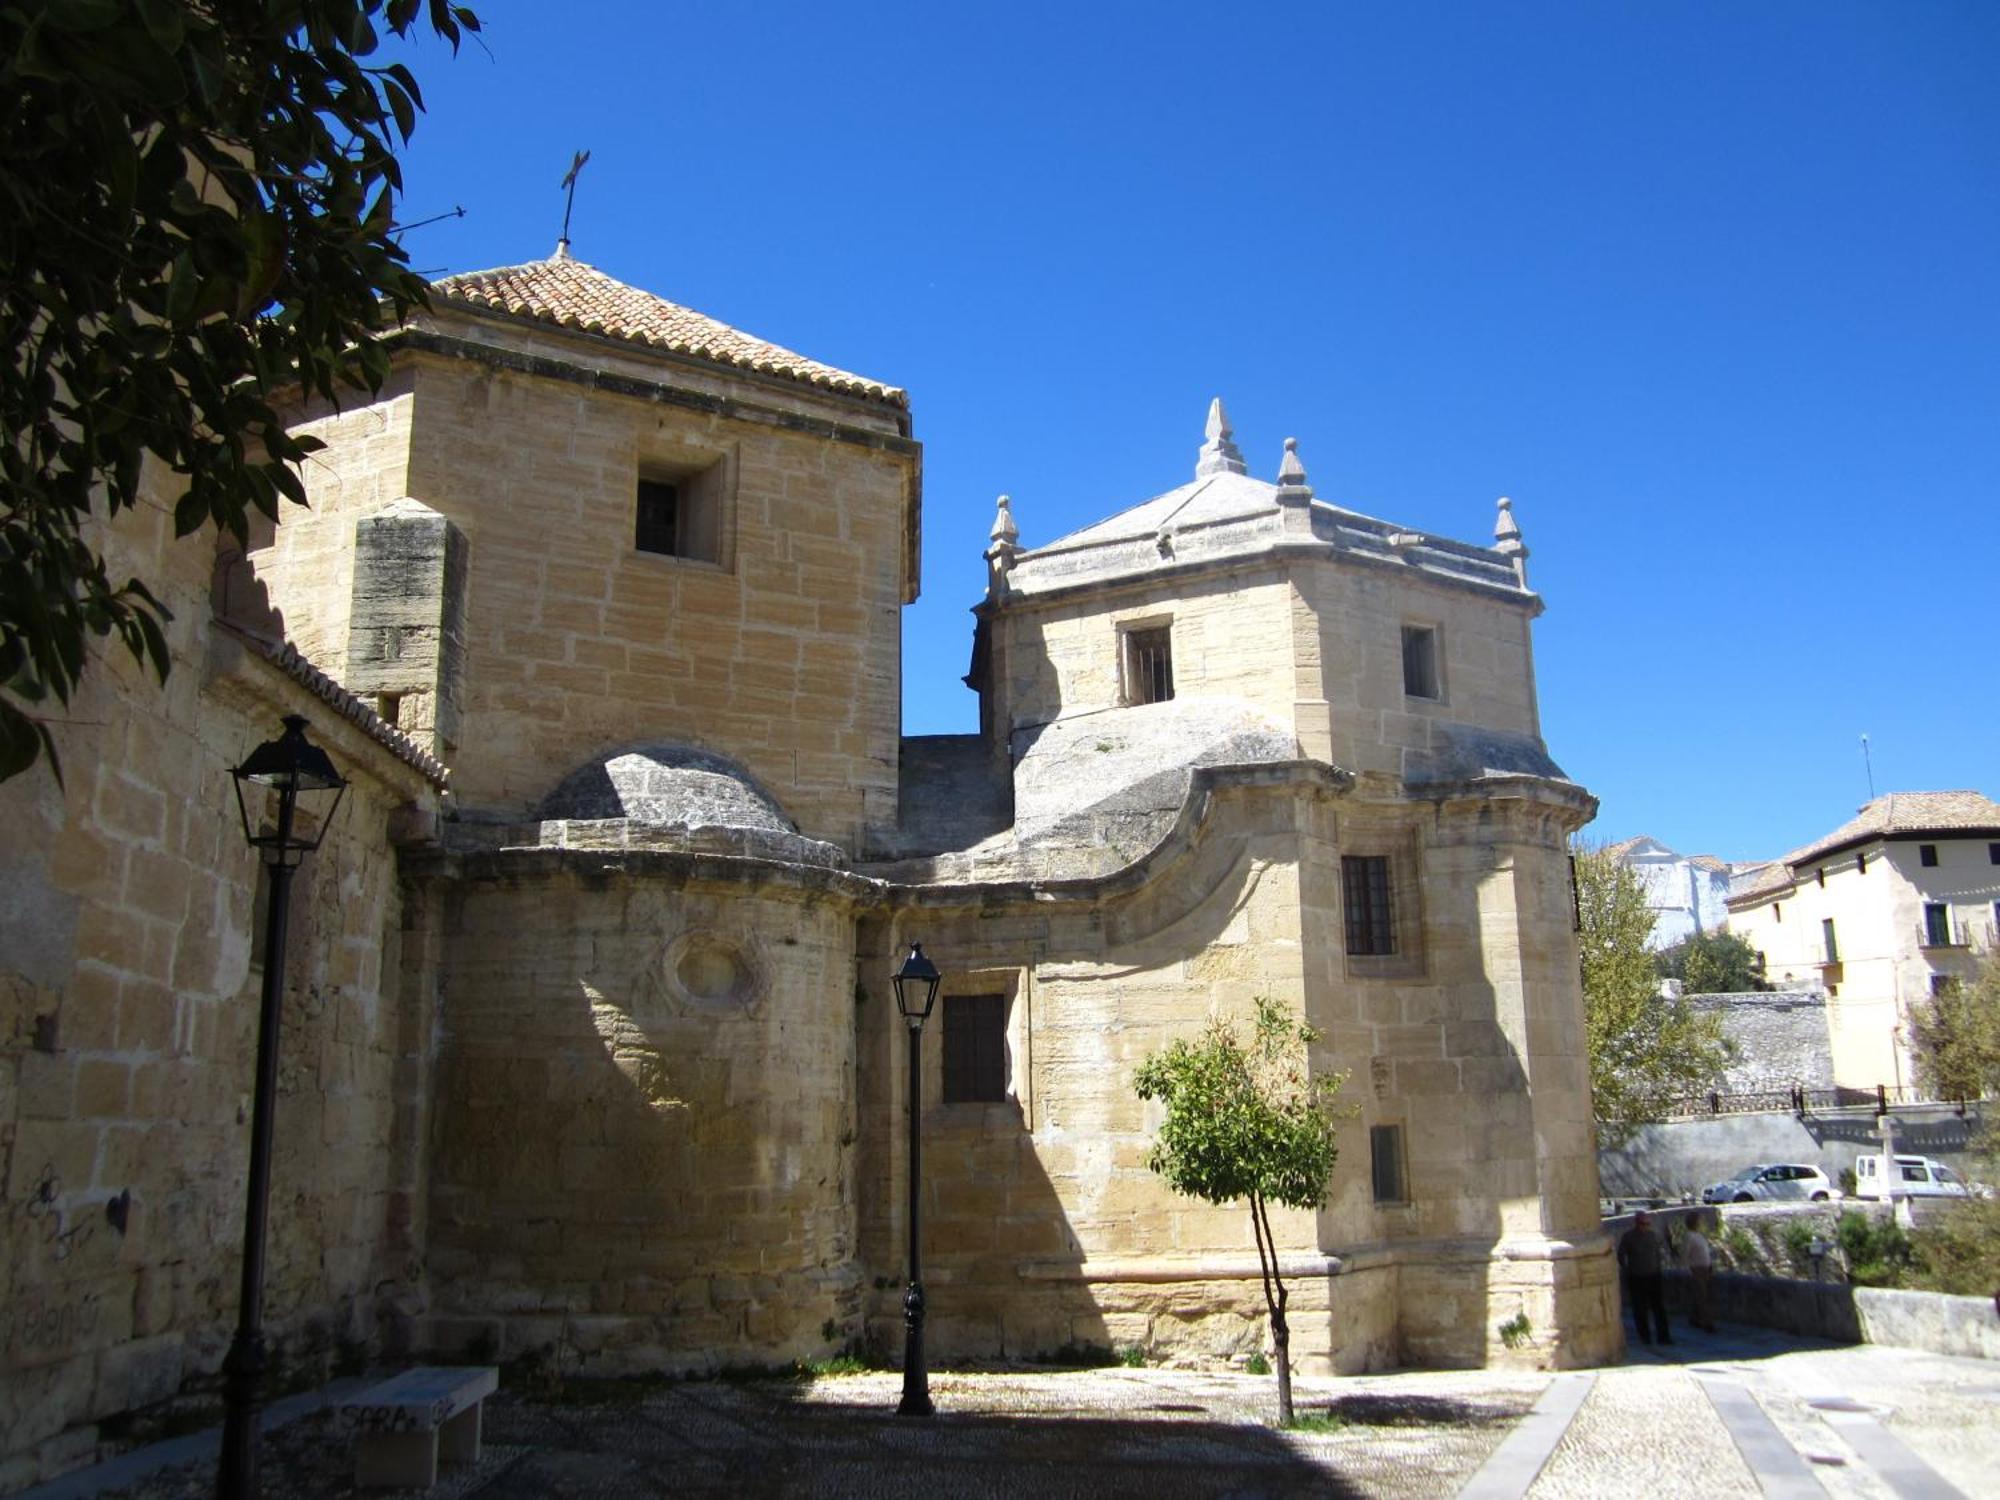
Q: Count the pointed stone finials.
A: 4